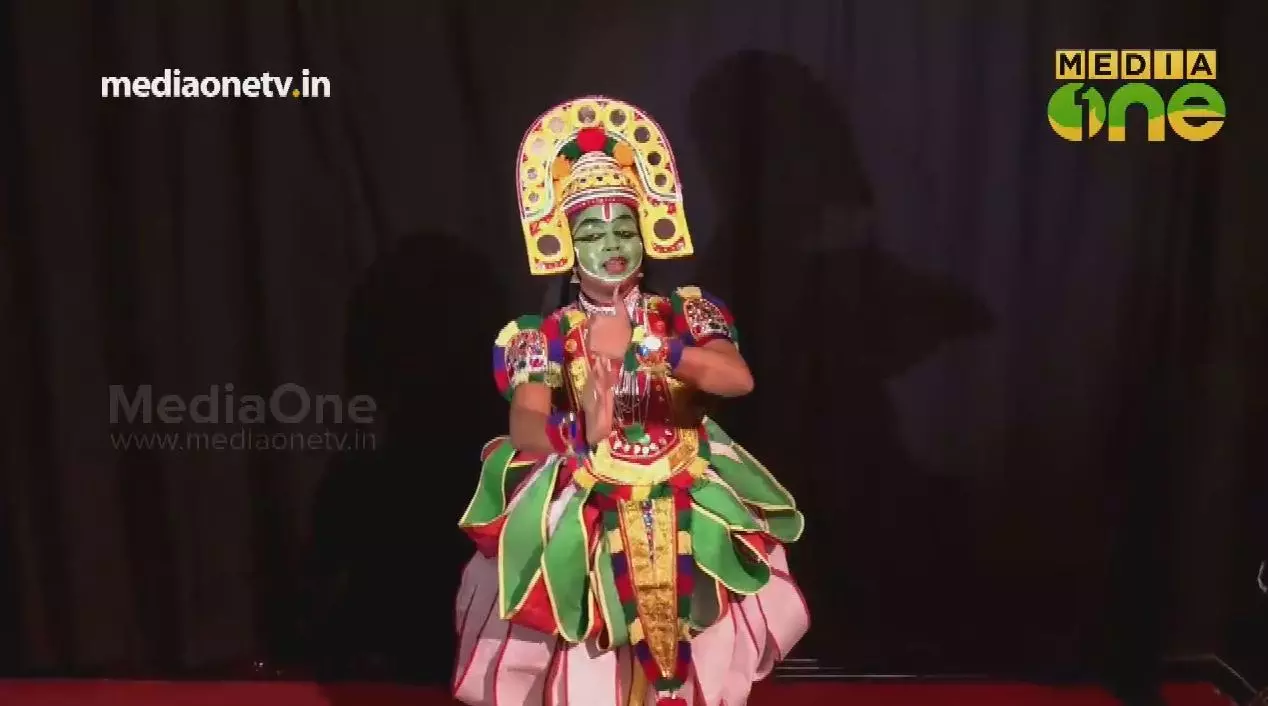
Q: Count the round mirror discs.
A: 11